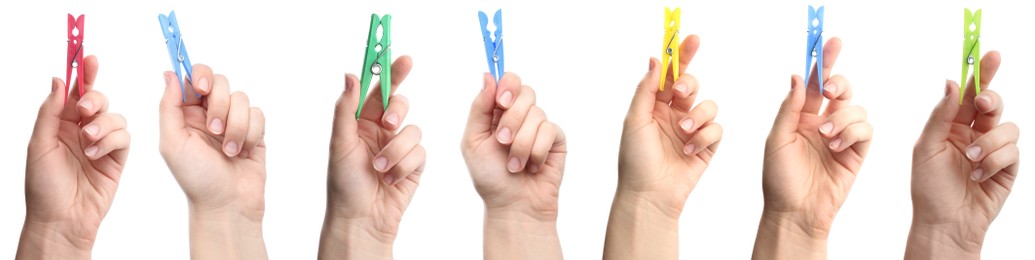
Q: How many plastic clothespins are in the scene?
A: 7